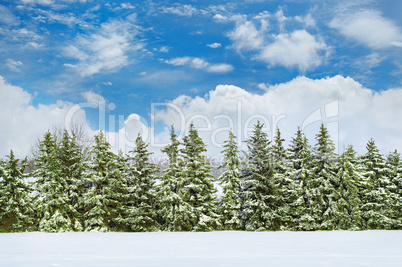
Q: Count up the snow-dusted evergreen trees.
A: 15